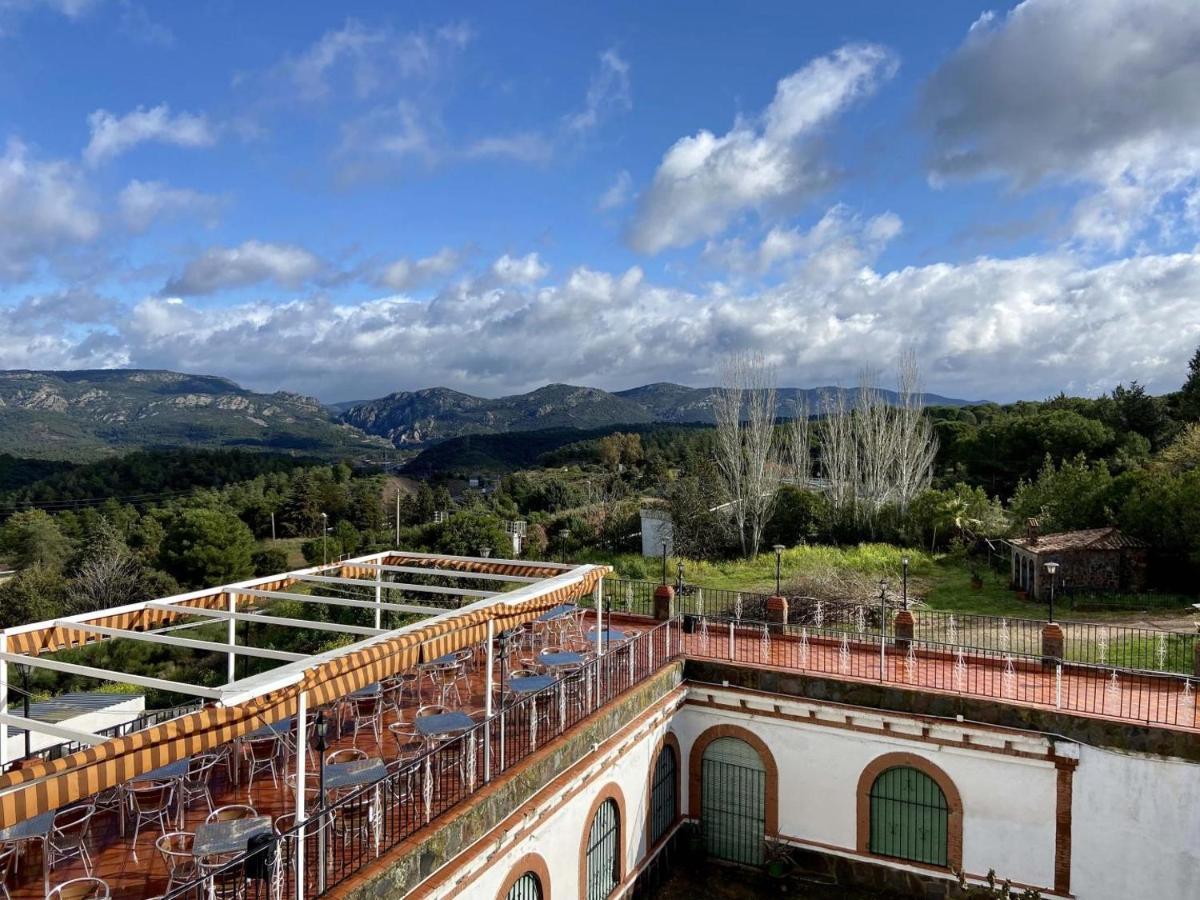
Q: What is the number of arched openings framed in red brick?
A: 5